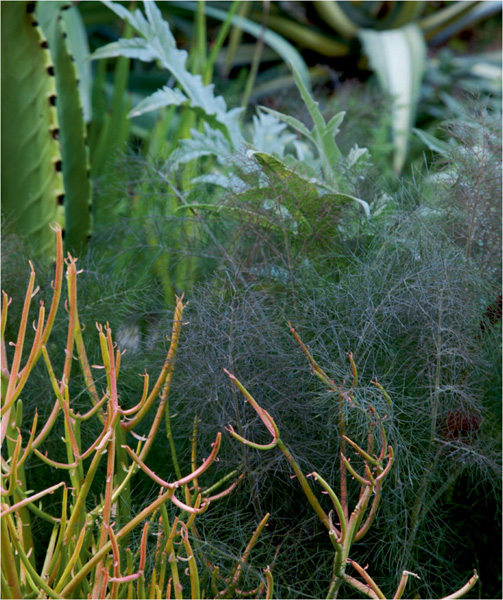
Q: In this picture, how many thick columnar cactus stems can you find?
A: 2